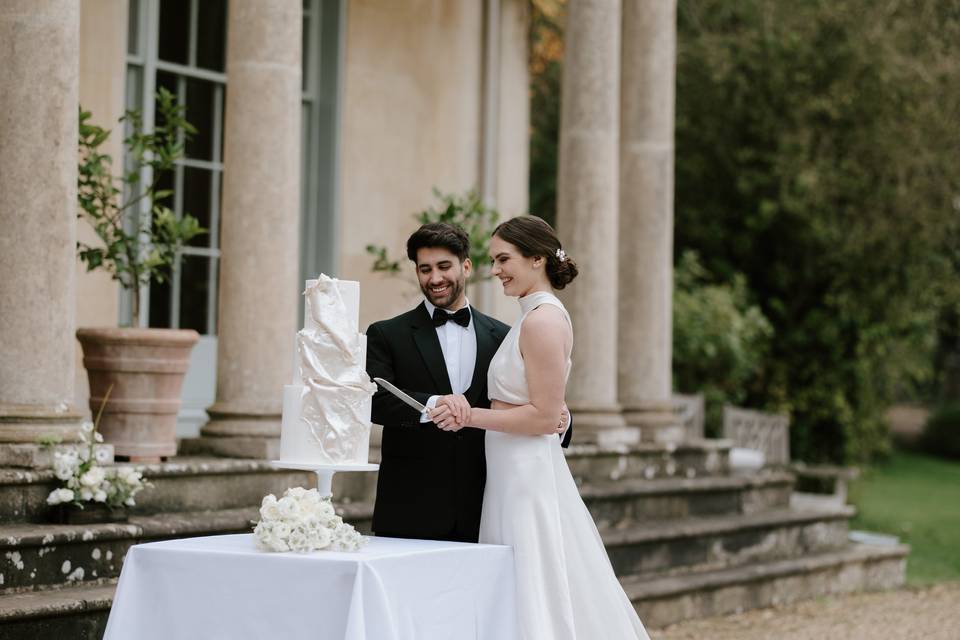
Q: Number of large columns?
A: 4